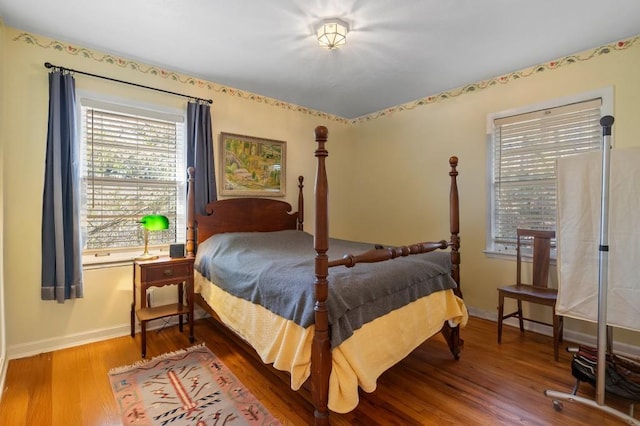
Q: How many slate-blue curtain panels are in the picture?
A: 2